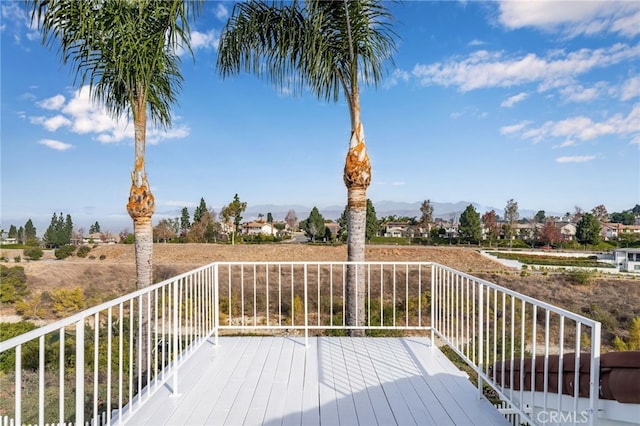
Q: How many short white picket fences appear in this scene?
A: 2